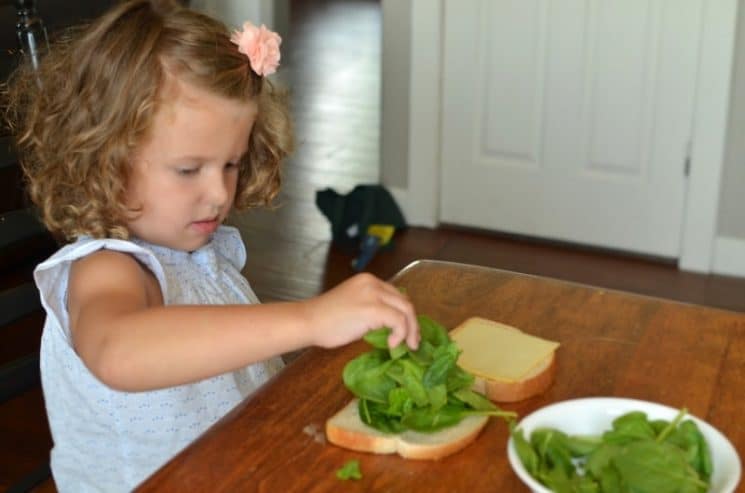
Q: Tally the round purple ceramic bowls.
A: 0